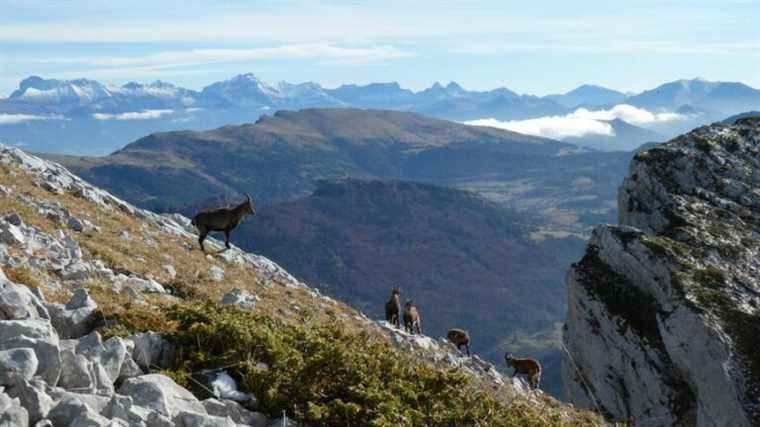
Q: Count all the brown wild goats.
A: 5